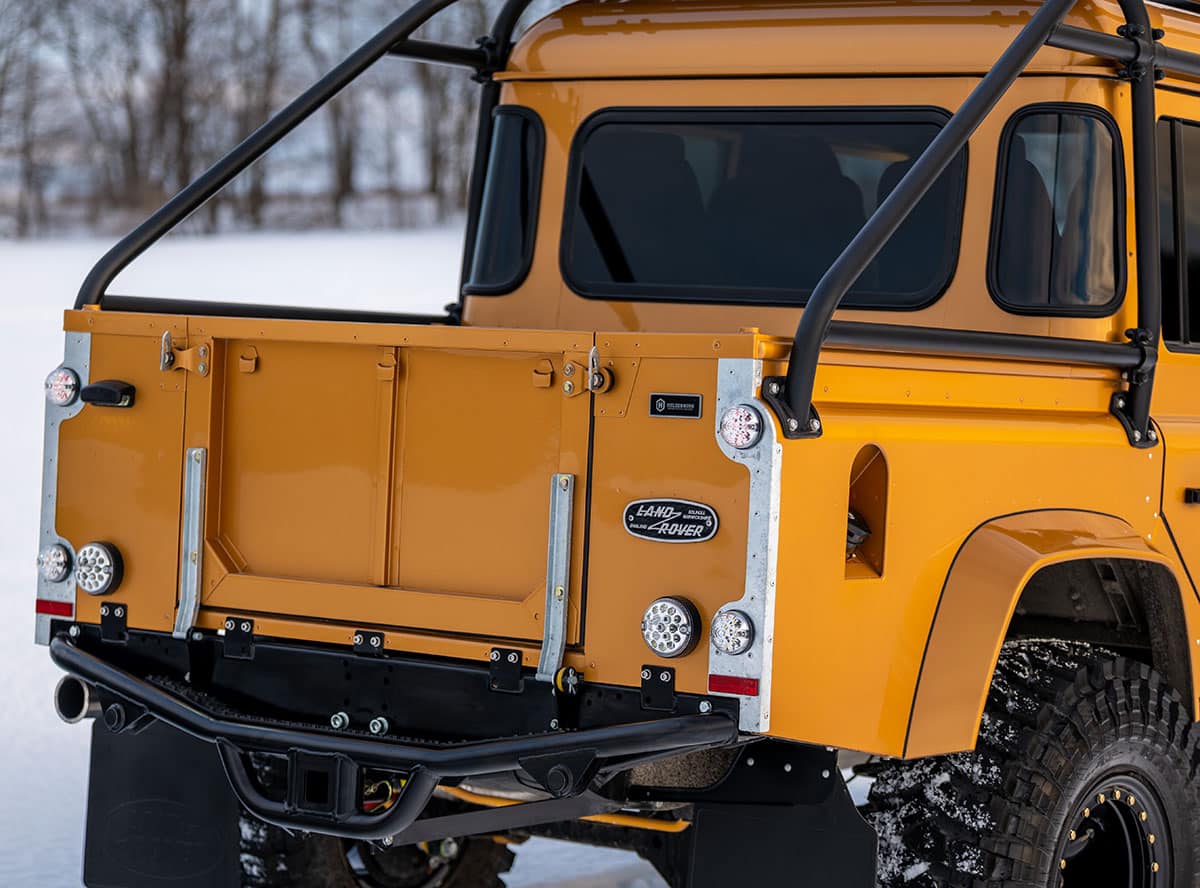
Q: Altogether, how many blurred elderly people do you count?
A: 0